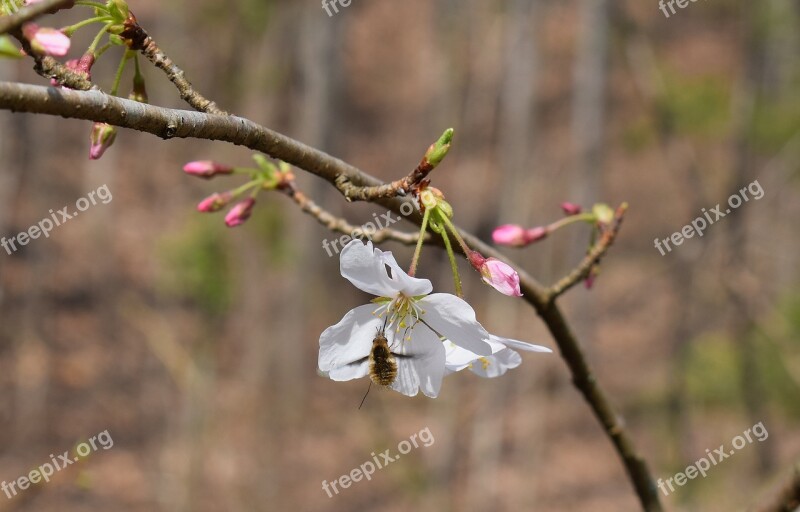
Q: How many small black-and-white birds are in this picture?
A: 0